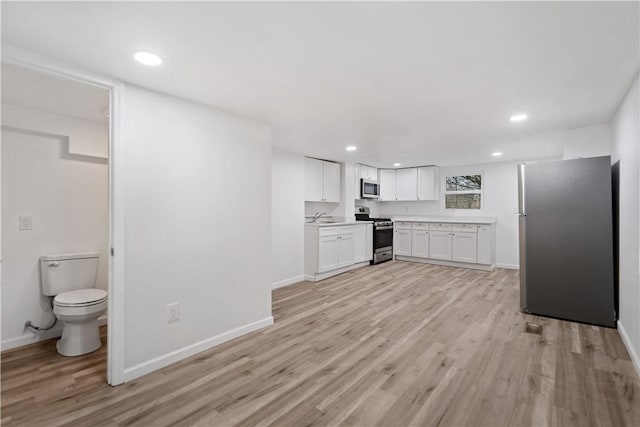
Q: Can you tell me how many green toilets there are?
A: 0